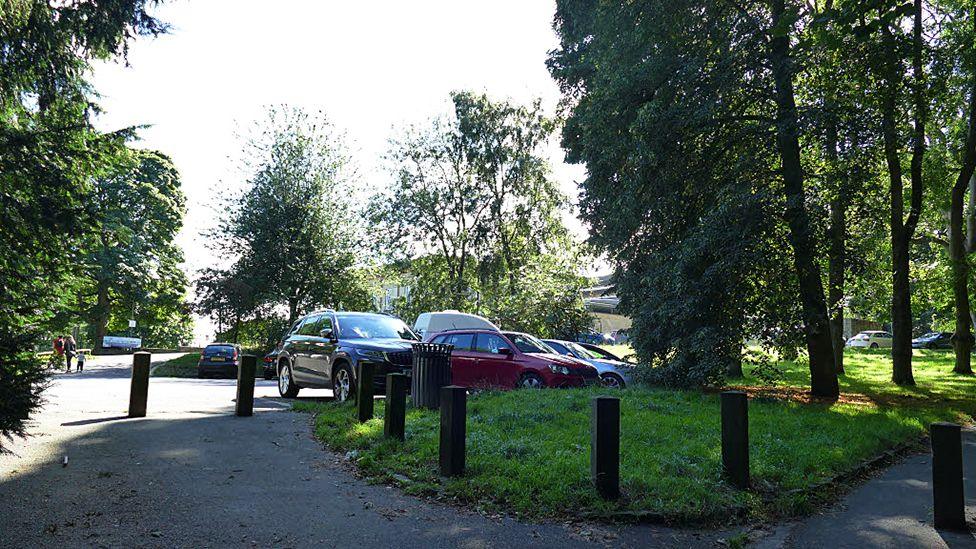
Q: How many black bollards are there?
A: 8